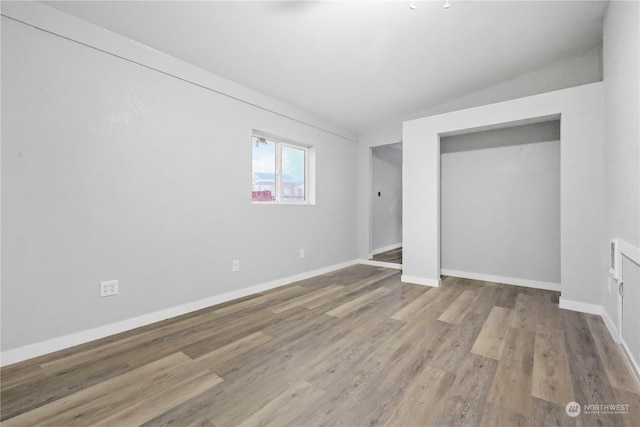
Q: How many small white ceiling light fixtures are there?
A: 2